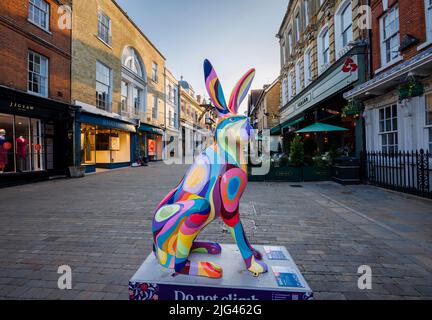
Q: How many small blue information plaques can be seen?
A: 2